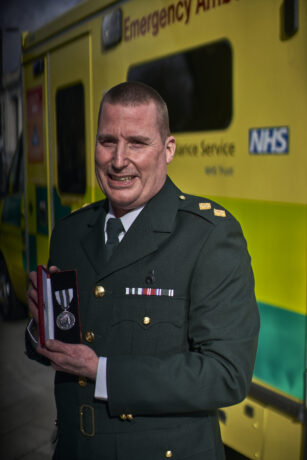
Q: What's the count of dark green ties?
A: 1